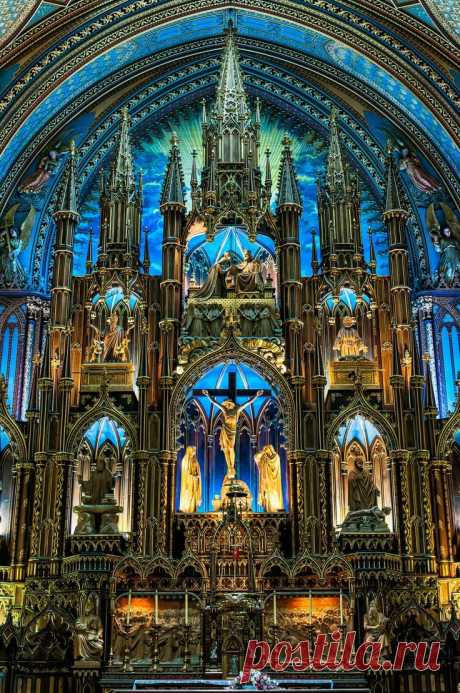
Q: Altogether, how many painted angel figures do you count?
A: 4